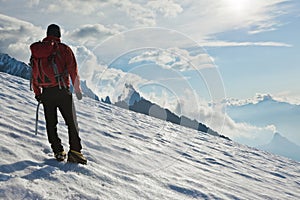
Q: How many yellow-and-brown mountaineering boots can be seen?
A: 2